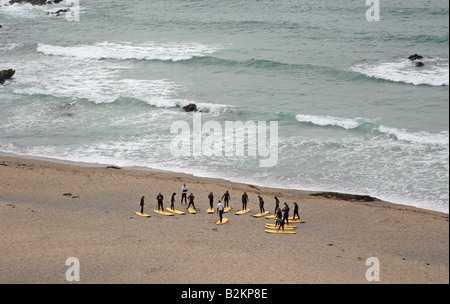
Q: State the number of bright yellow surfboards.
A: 15